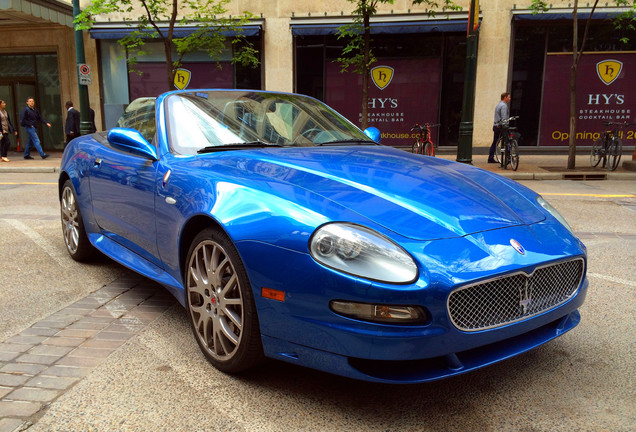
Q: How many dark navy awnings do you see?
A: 3